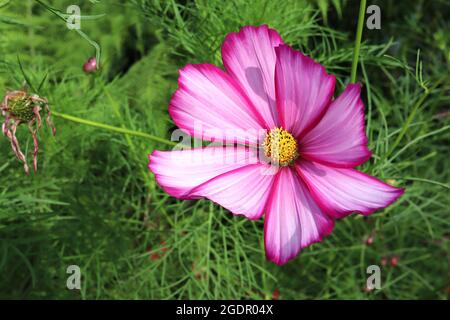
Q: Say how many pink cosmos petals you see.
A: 8